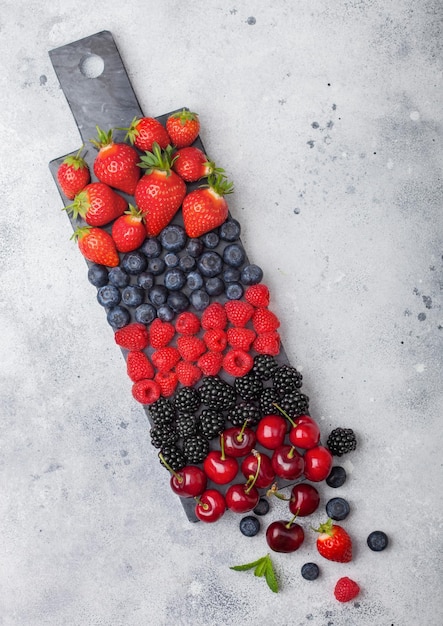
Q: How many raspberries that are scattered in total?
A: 1